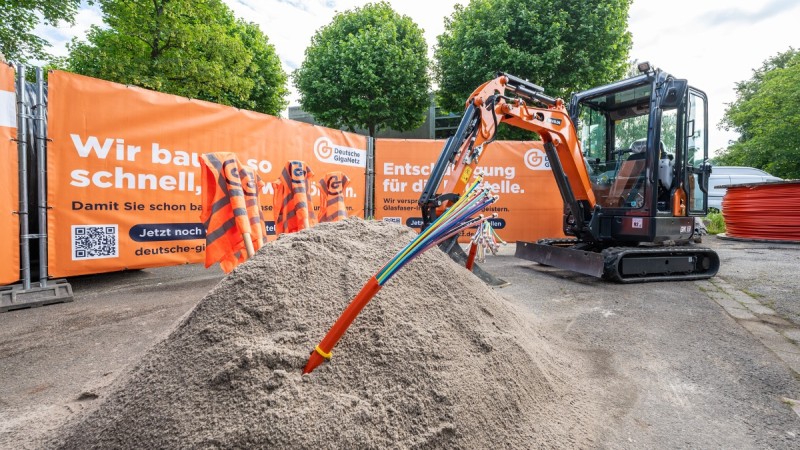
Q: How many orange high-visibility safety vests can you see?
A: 4